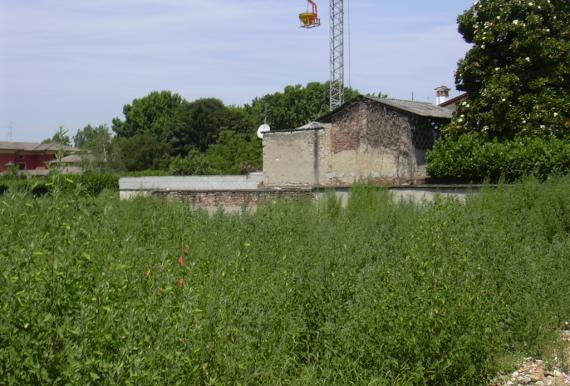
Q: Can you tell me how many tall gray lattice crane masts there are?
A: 1